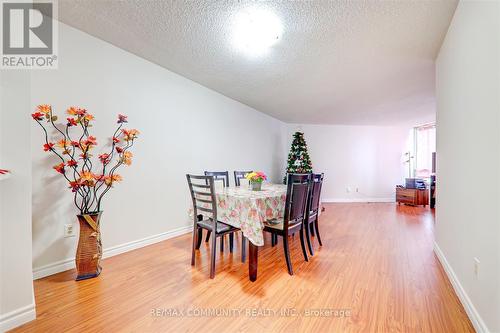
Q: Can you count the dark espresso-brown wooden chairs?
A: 5